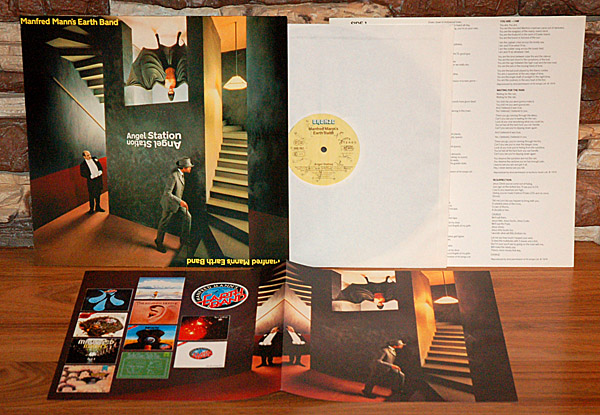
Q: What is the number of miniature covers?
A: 10